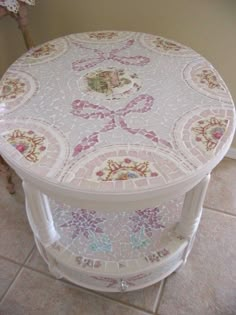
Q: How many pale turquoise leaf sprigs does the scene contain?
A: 2